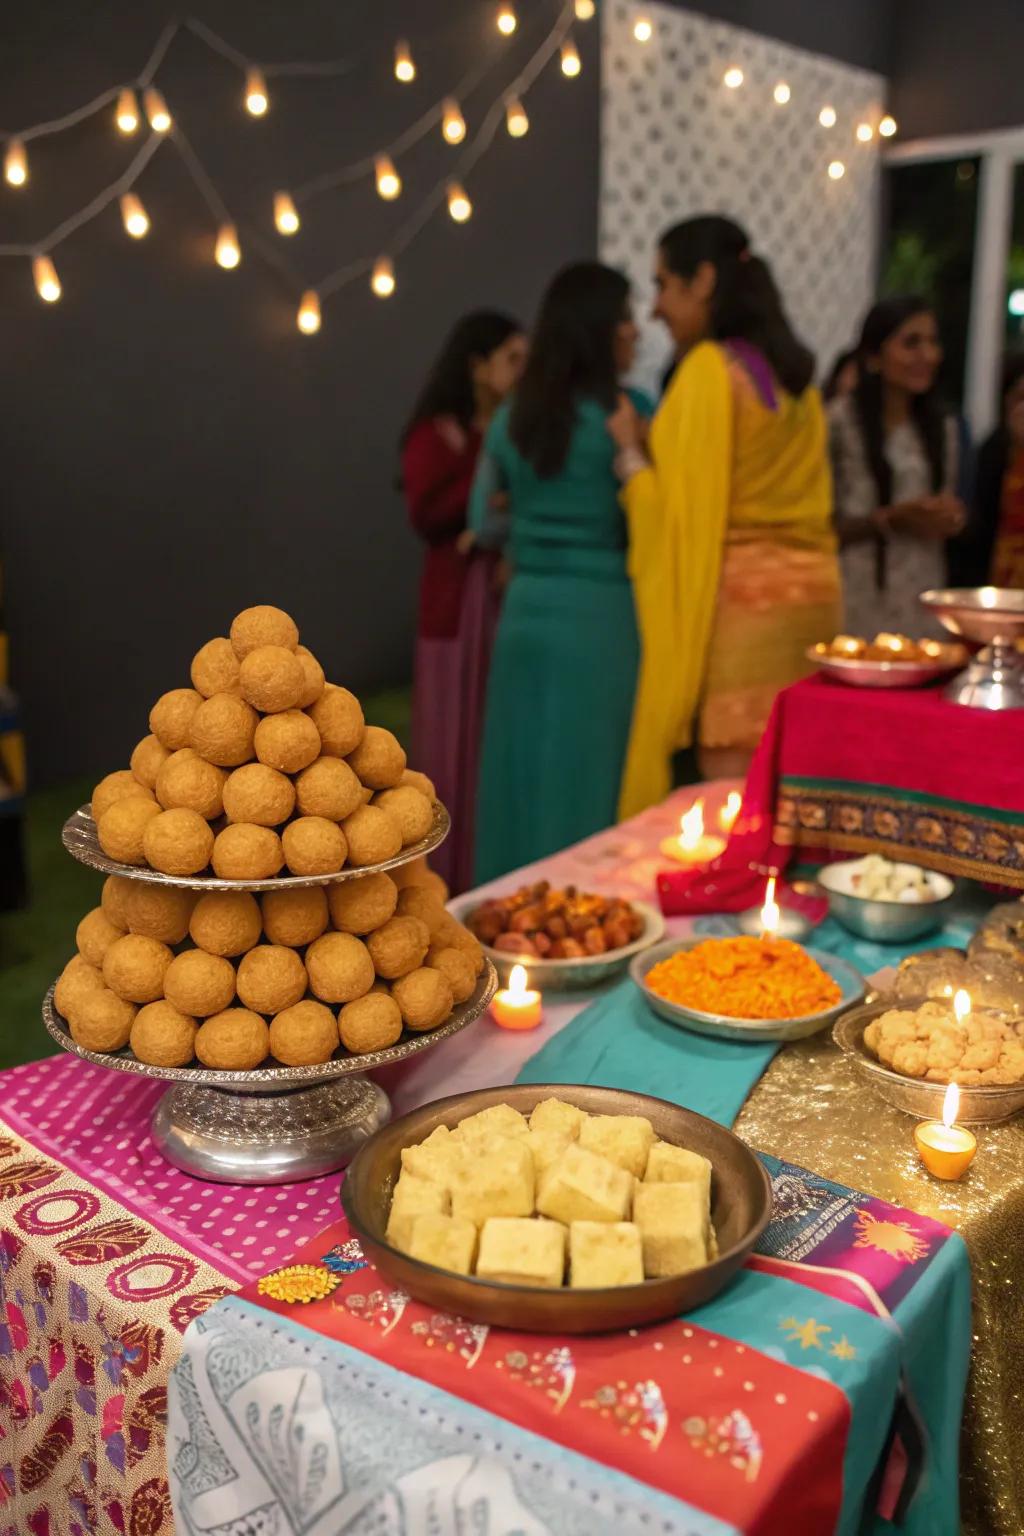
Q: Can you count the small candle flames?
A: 6